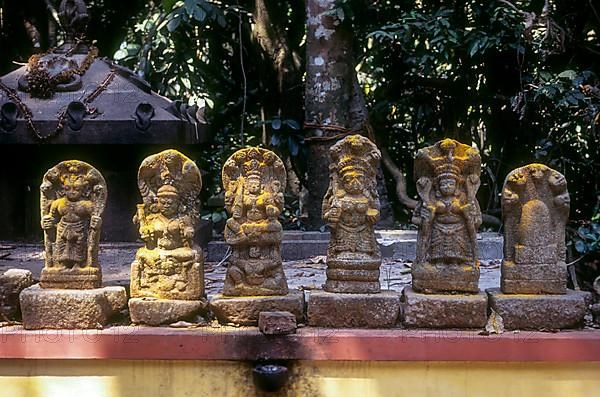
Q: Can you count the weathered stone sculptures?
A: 6